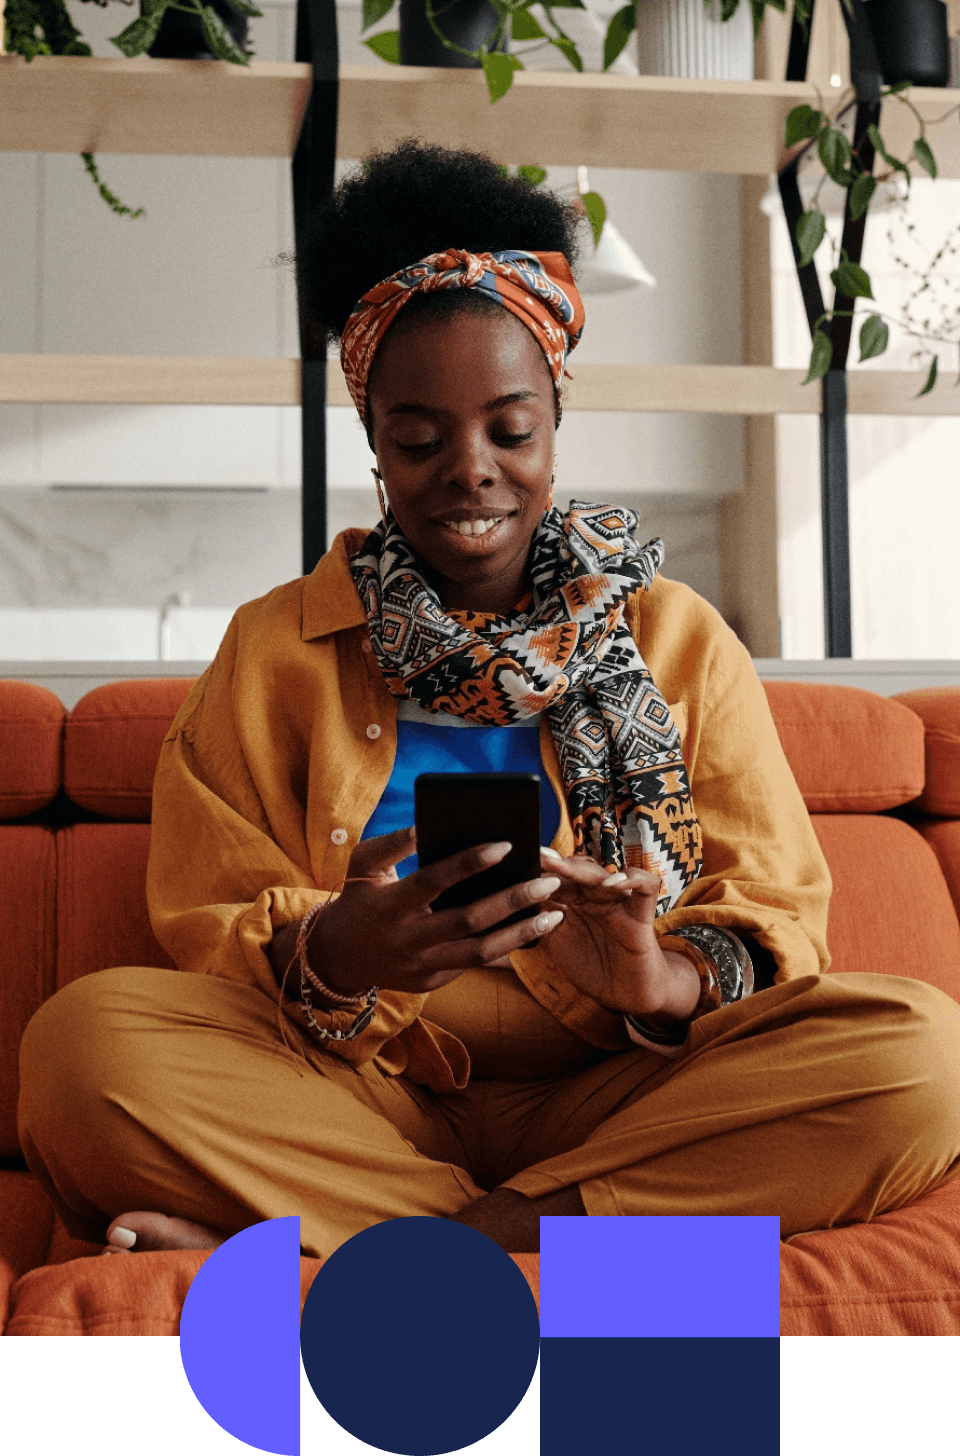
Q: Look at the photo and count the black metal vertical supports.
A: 2